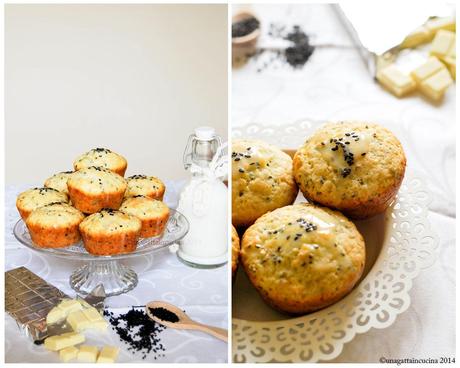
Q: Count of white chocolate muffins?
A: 12